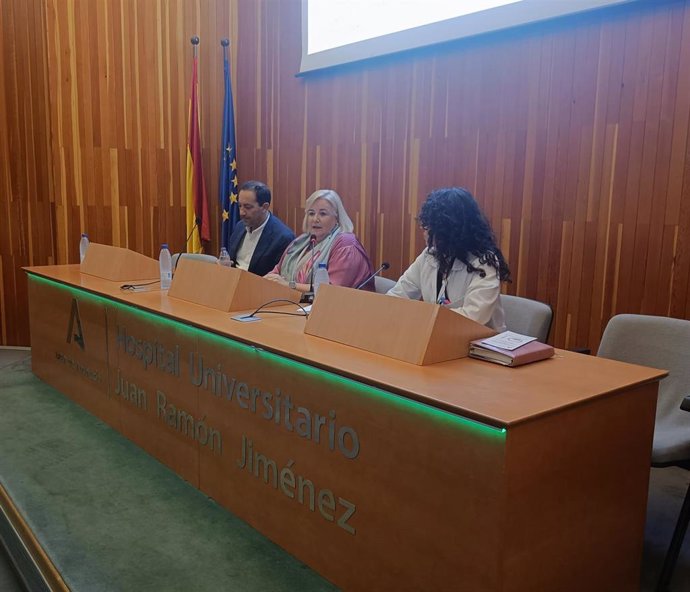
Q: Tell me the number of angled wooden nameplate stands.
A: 3